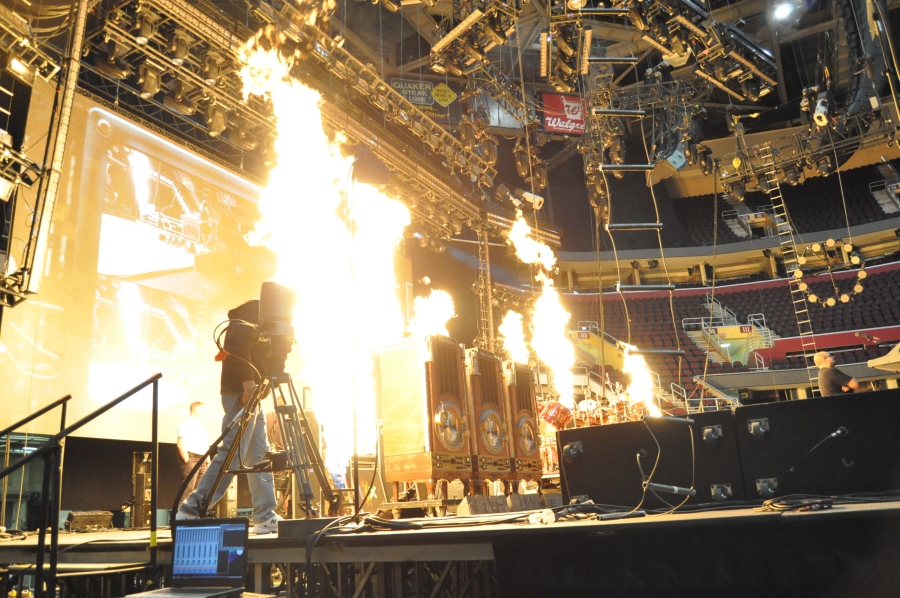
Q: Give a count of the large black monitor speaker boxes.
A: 2